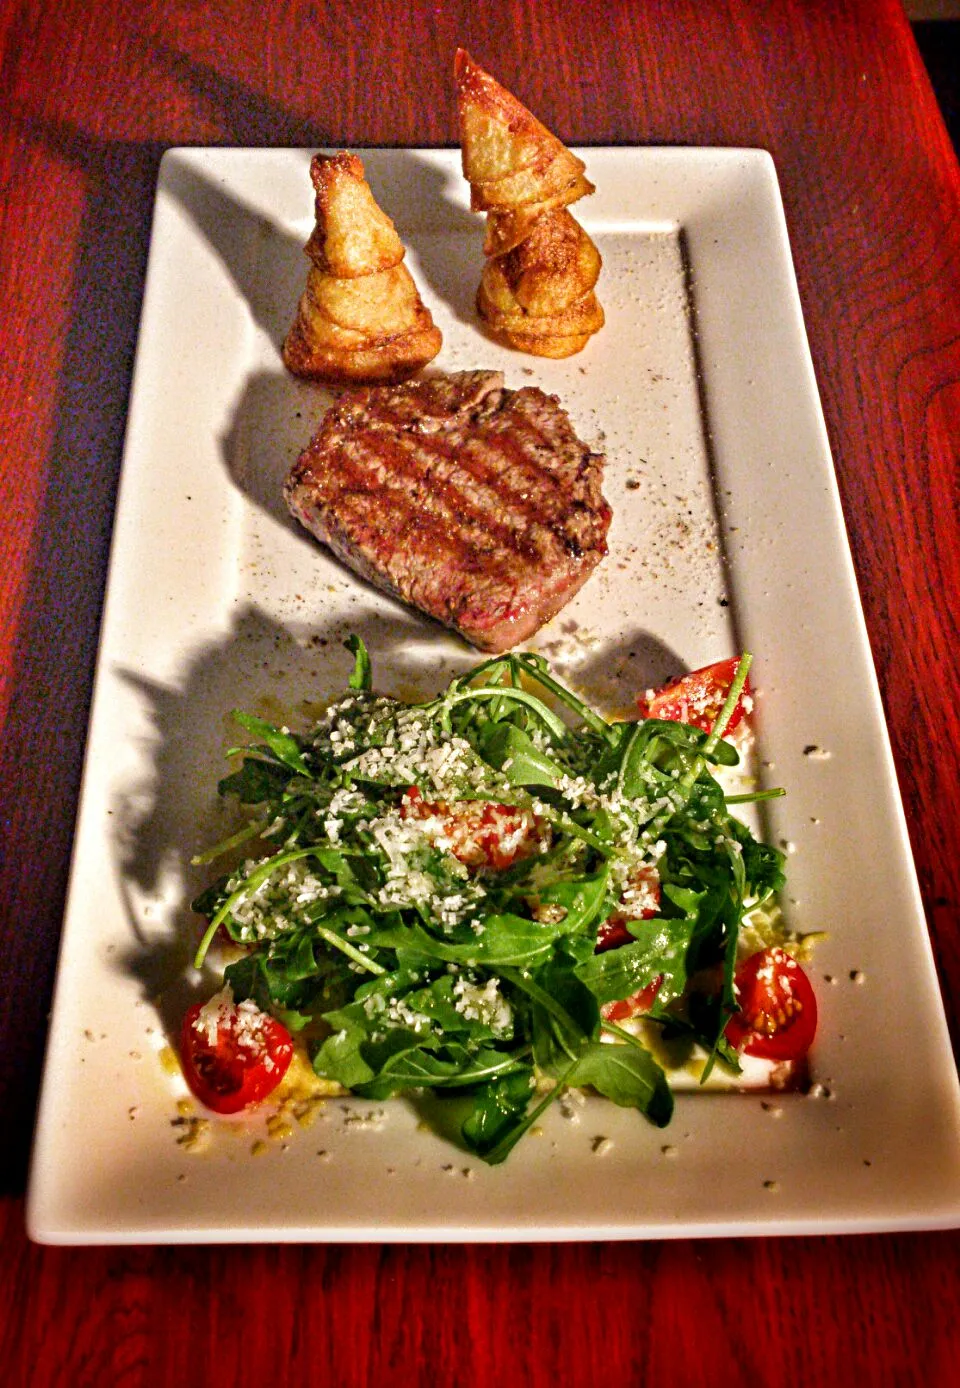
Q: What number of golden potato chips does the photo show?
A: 2